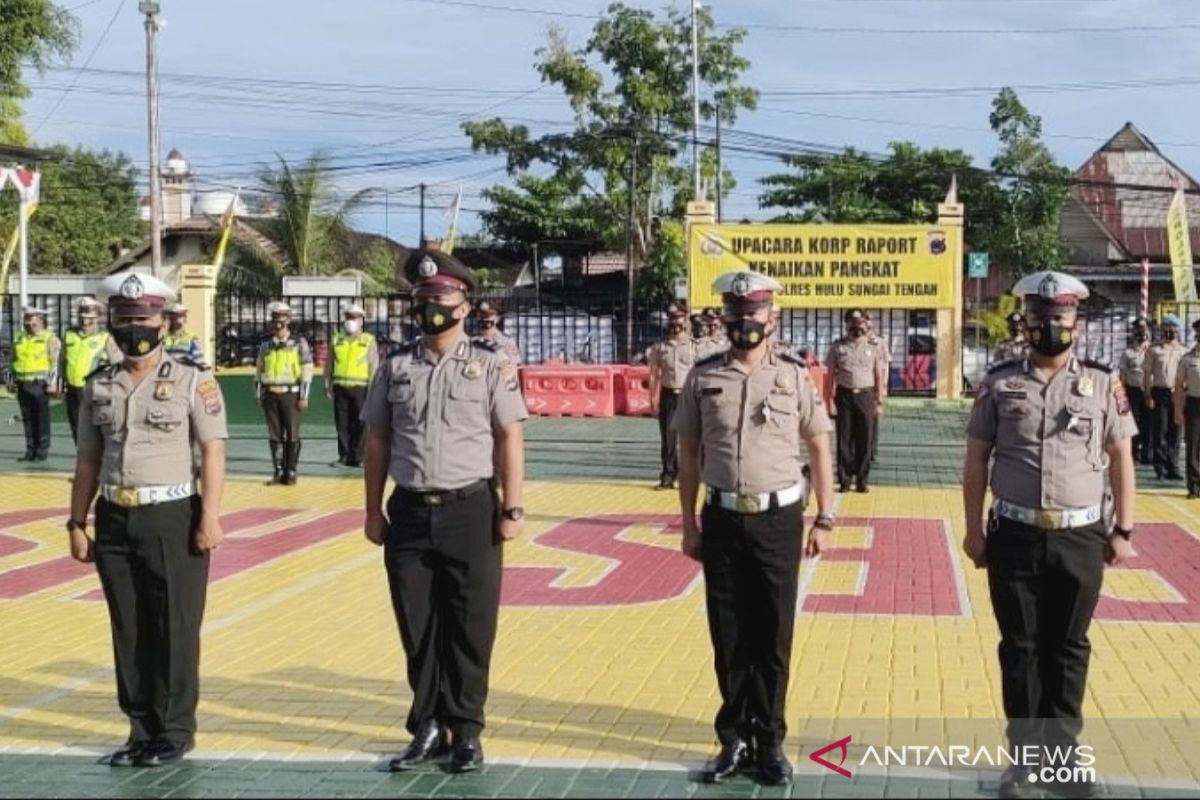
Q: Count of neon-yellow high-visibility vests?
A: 5